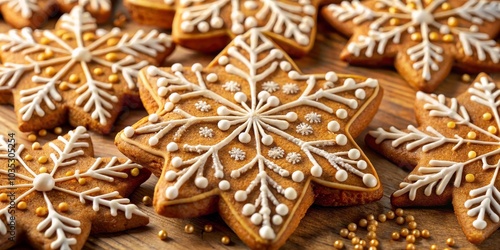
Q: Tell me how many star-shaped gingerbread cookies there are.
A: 7